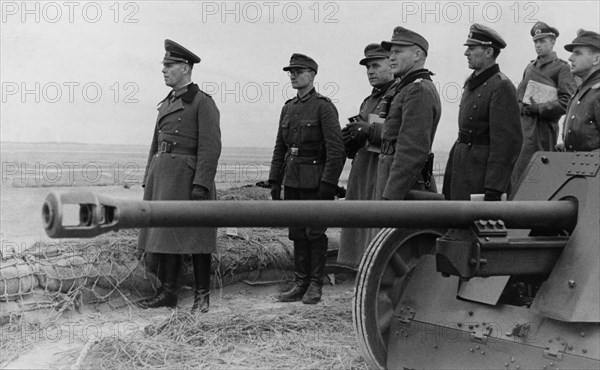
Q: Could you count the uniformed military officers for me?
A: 7